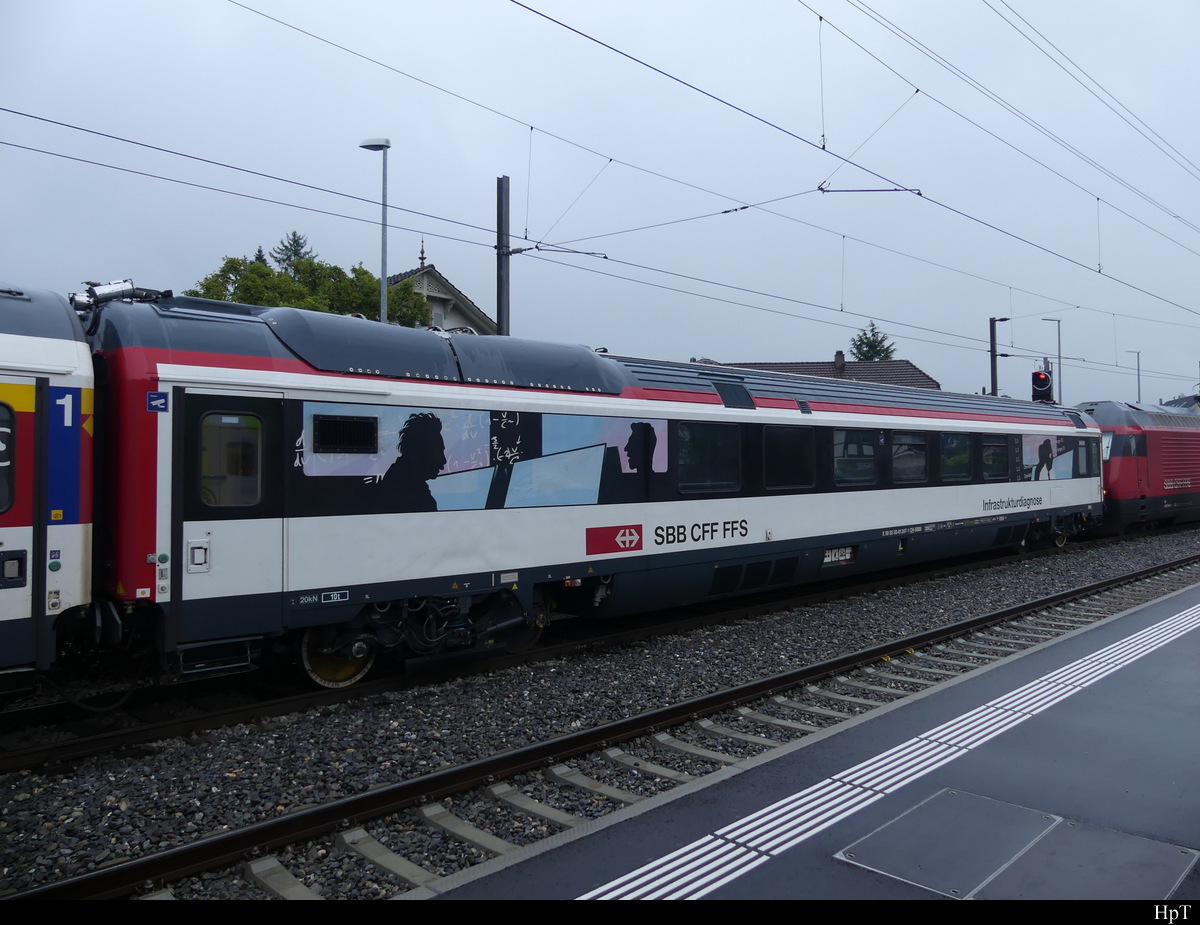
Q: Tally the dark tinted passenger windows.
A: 6